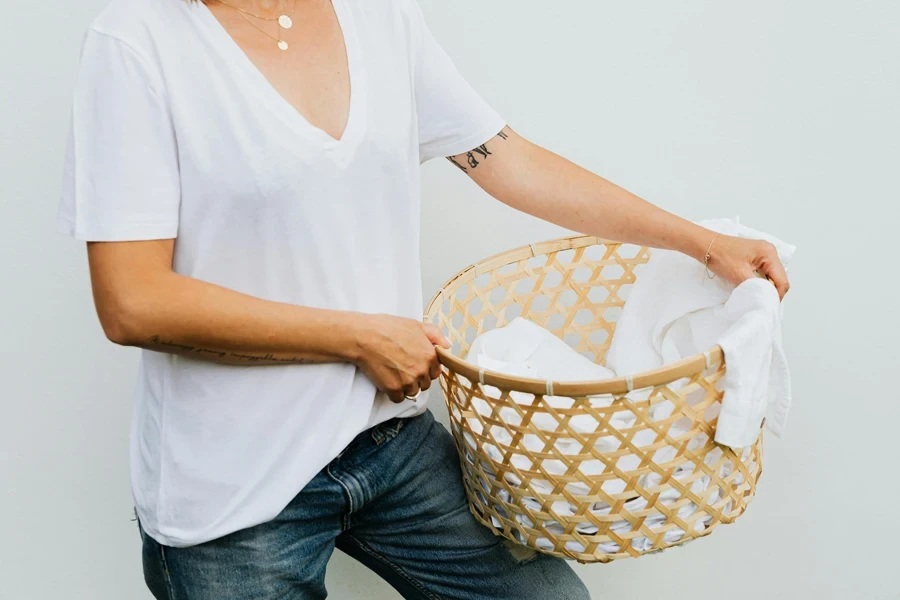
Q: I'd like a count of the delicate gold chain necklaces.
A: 2